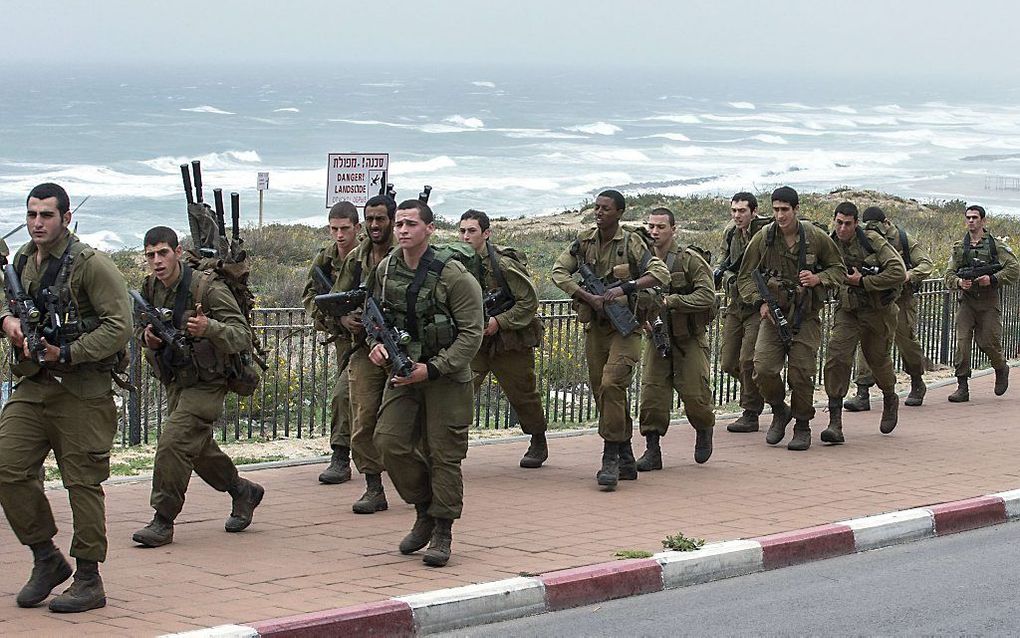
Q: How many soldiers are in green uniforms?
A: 13